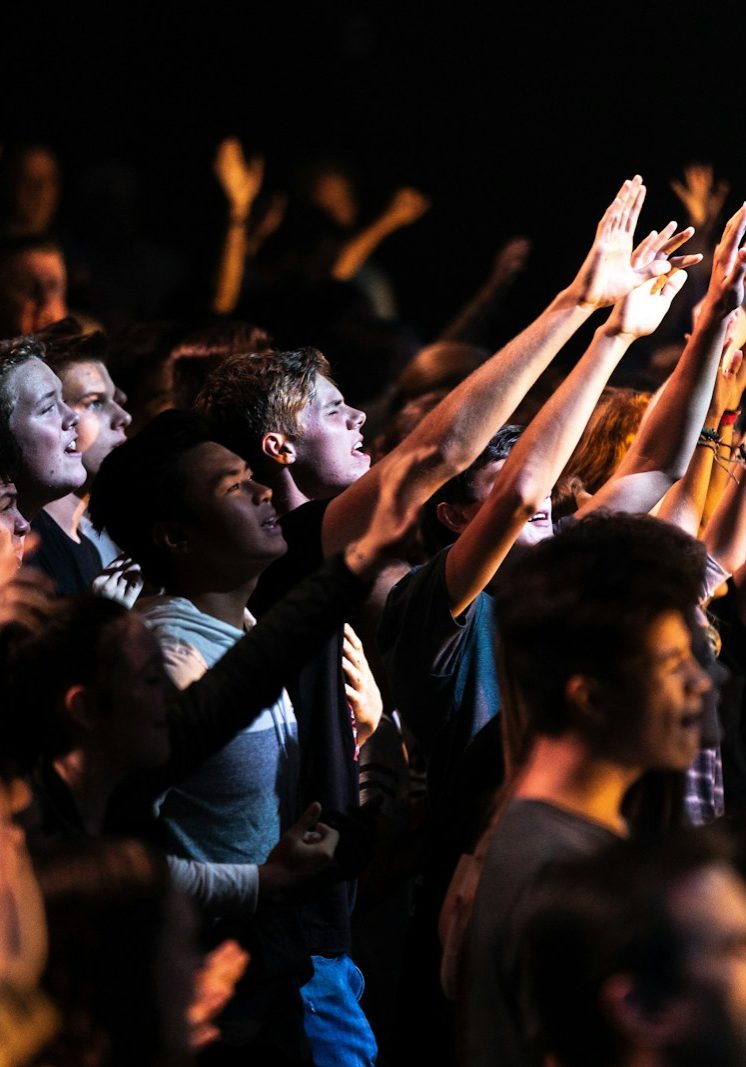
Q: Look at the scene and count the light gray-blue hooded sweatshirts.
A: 1